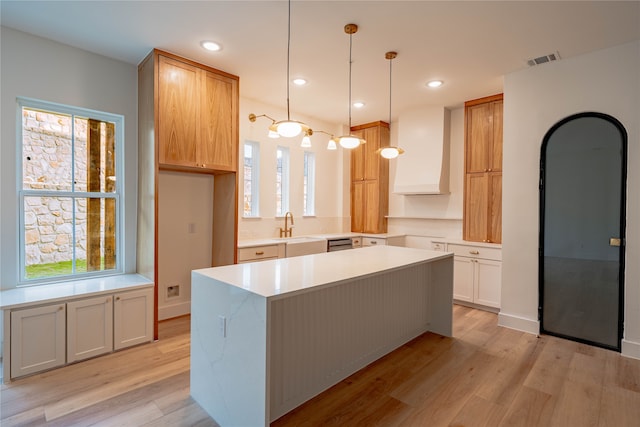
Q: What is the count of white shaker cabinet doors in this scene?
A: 5